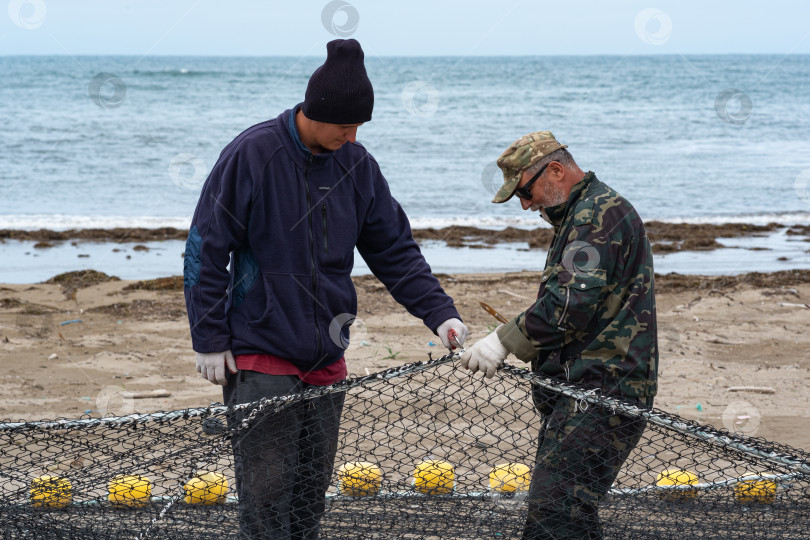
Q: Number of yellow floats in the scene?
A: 8